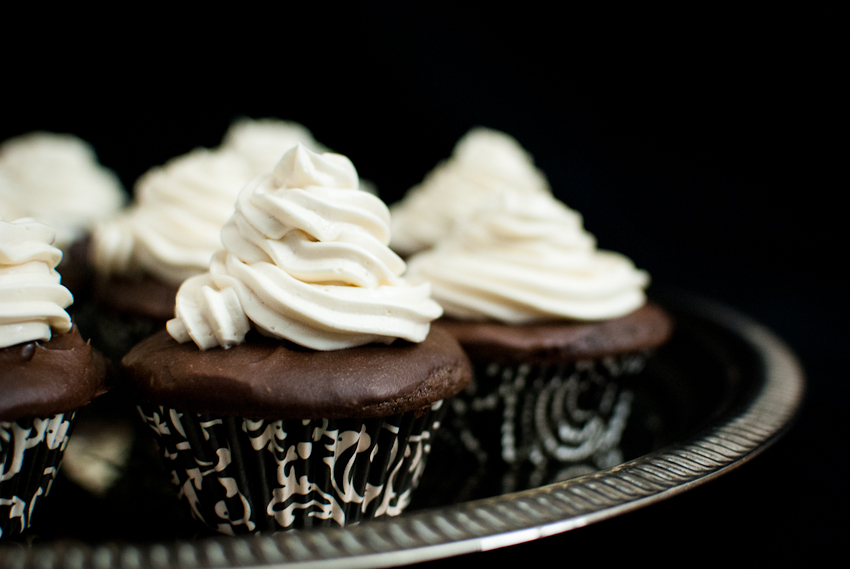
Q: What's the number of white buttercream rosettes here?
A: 7